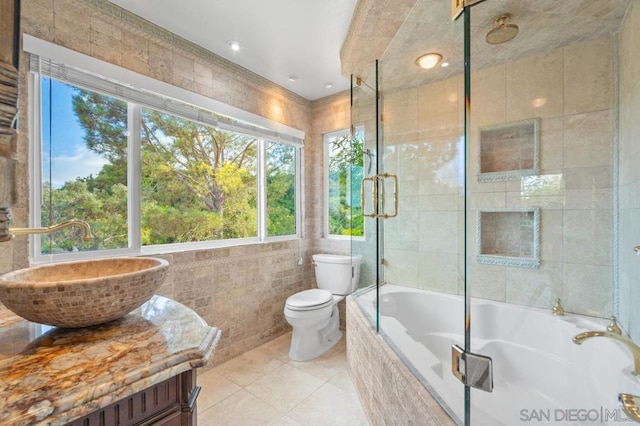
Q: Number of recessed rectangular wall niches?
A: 2